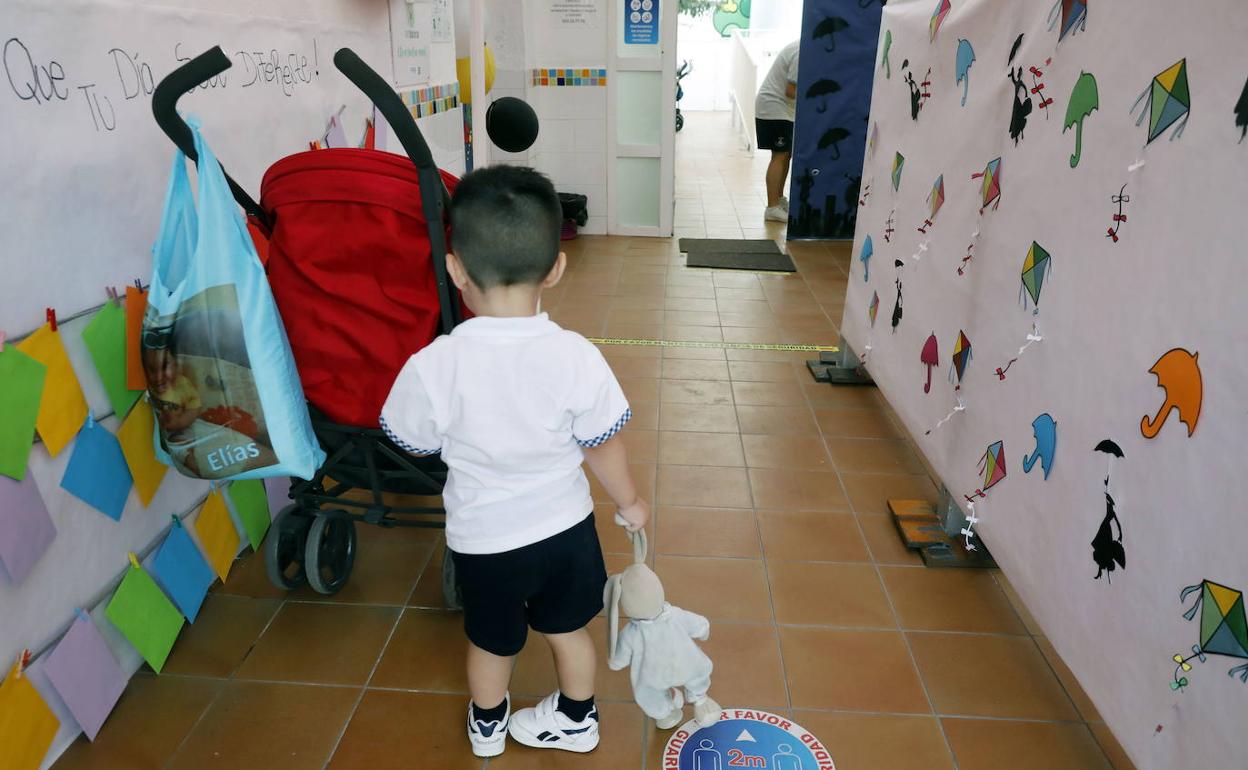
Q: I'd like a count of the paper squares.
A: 14